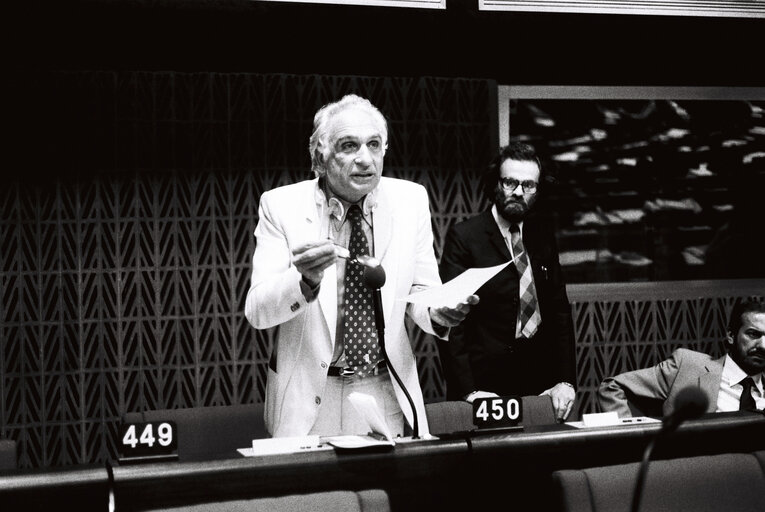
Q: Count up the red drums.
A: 0